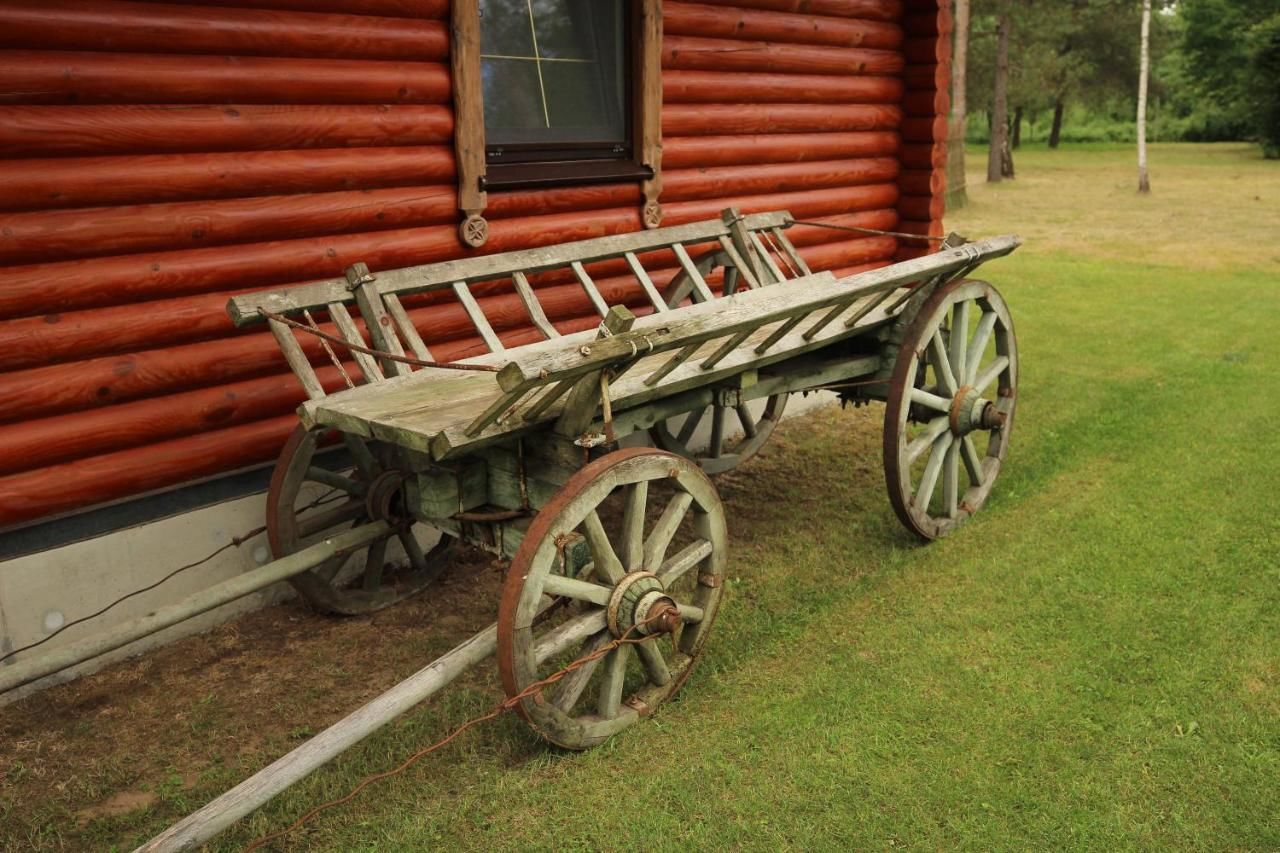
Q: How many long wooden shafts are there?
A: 2